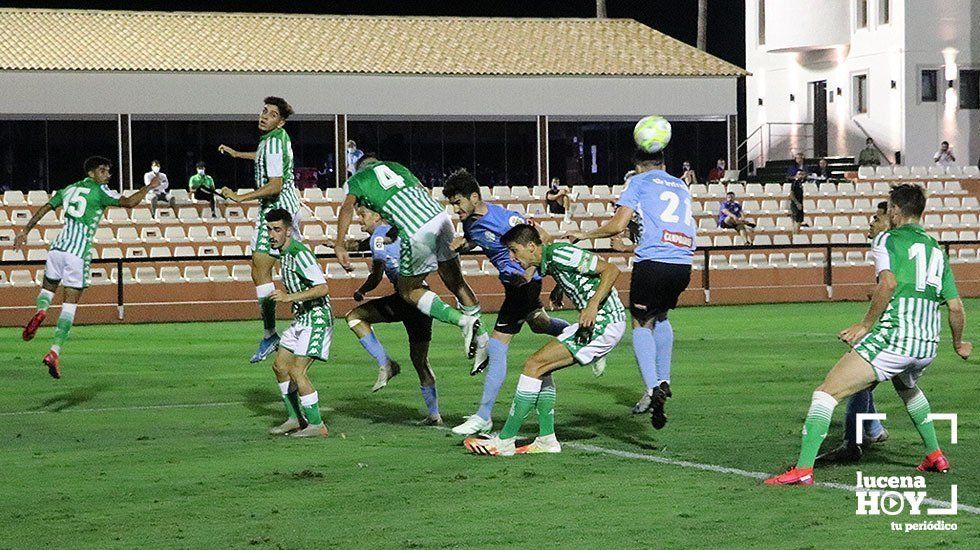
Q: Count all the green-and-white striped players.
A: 6